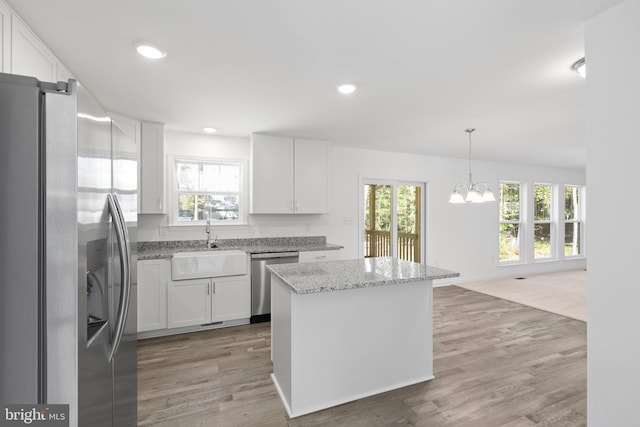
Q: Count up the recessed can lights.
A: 3